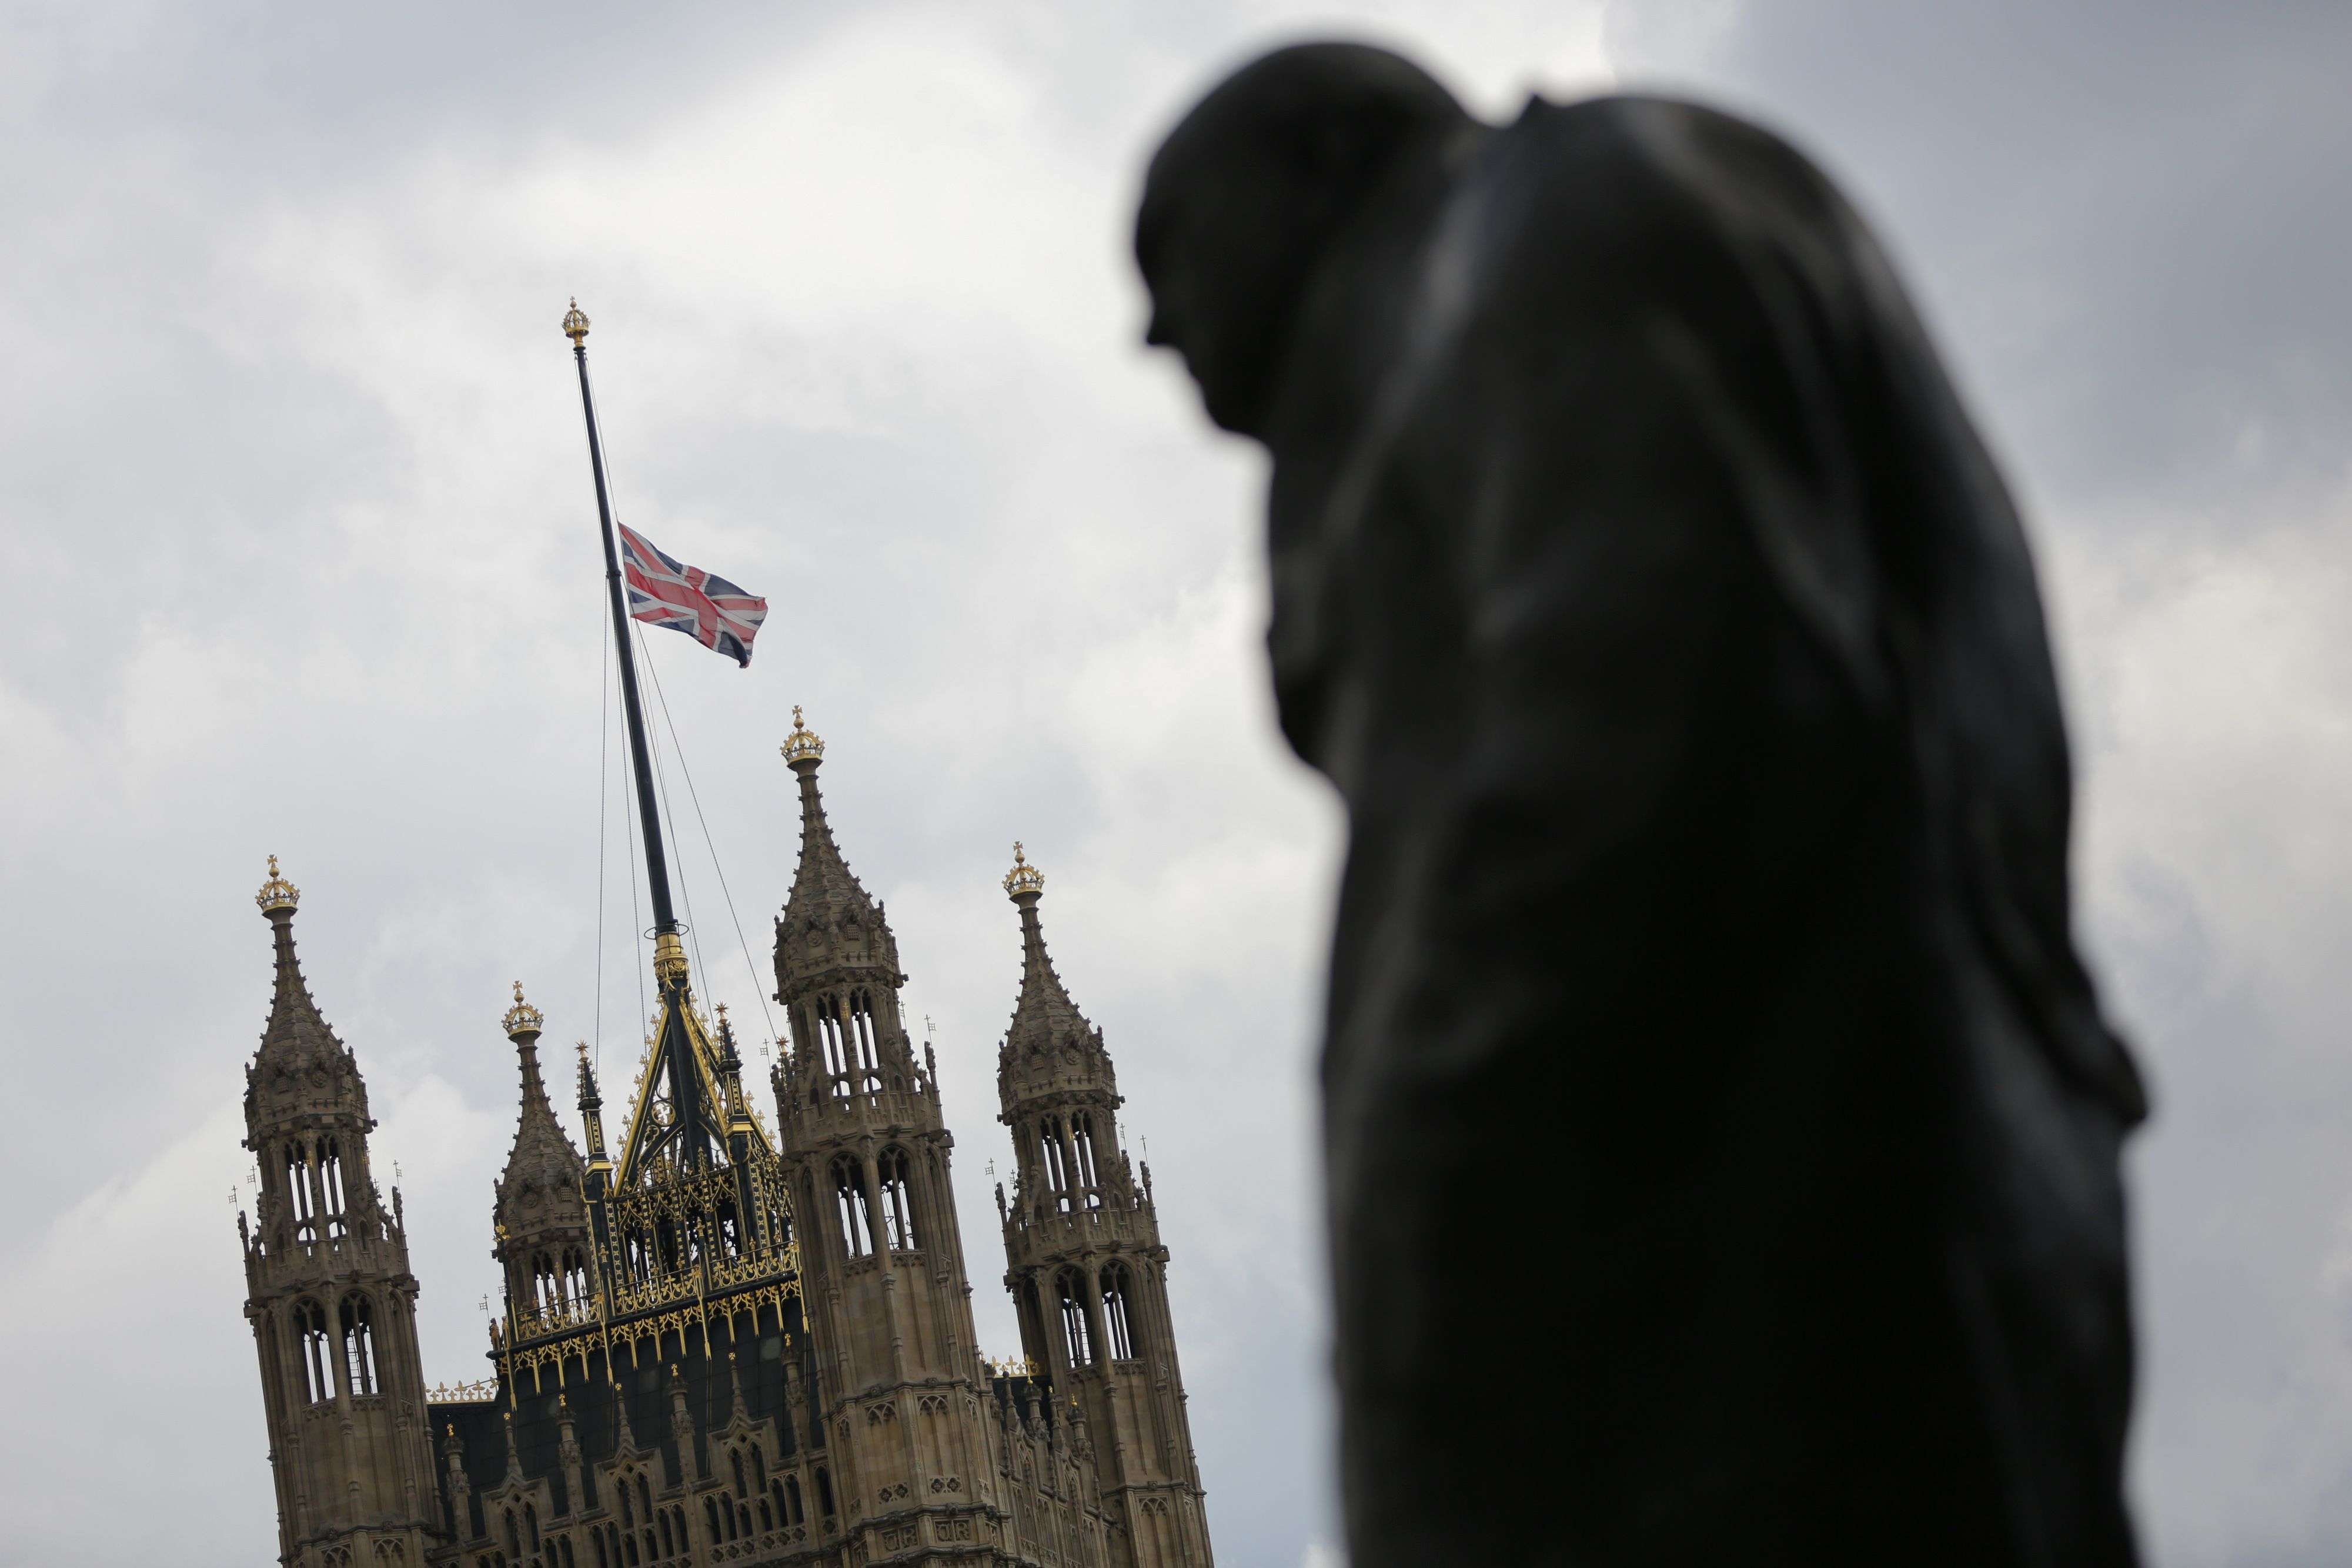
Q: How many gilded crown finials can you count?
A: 5